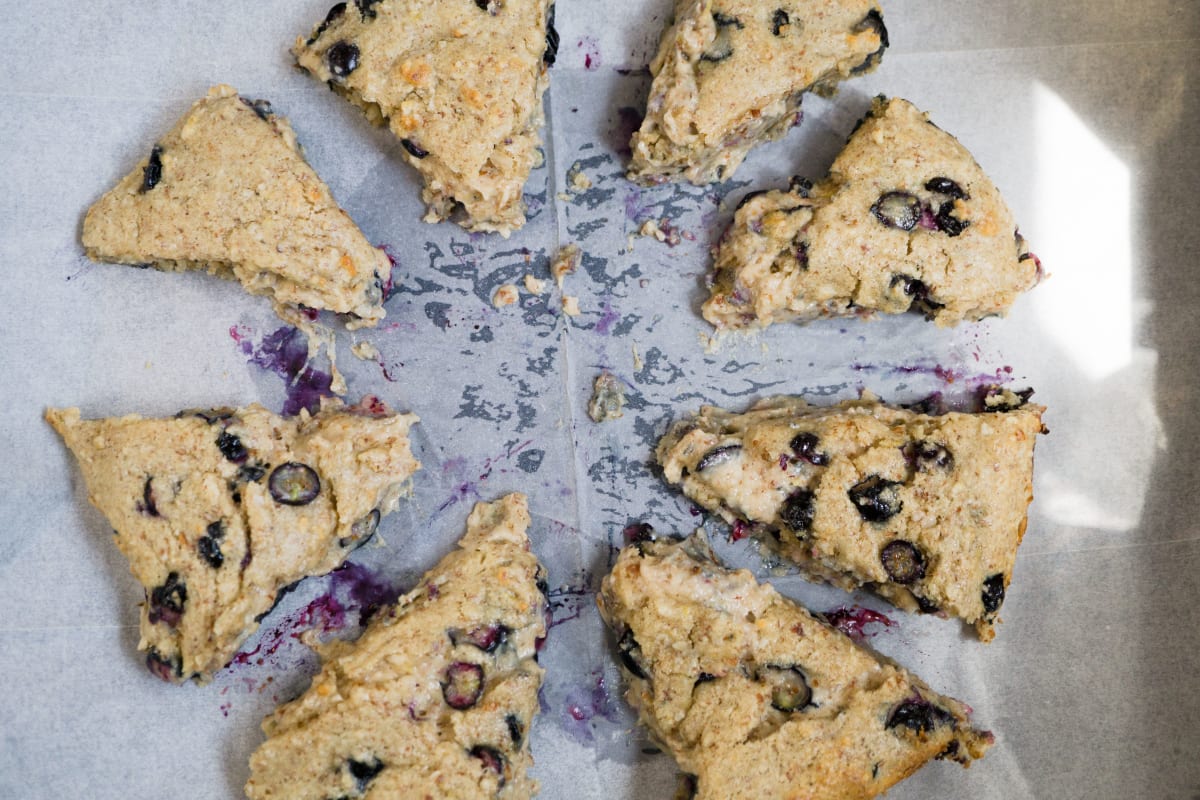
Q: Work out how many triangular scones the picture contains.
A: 8